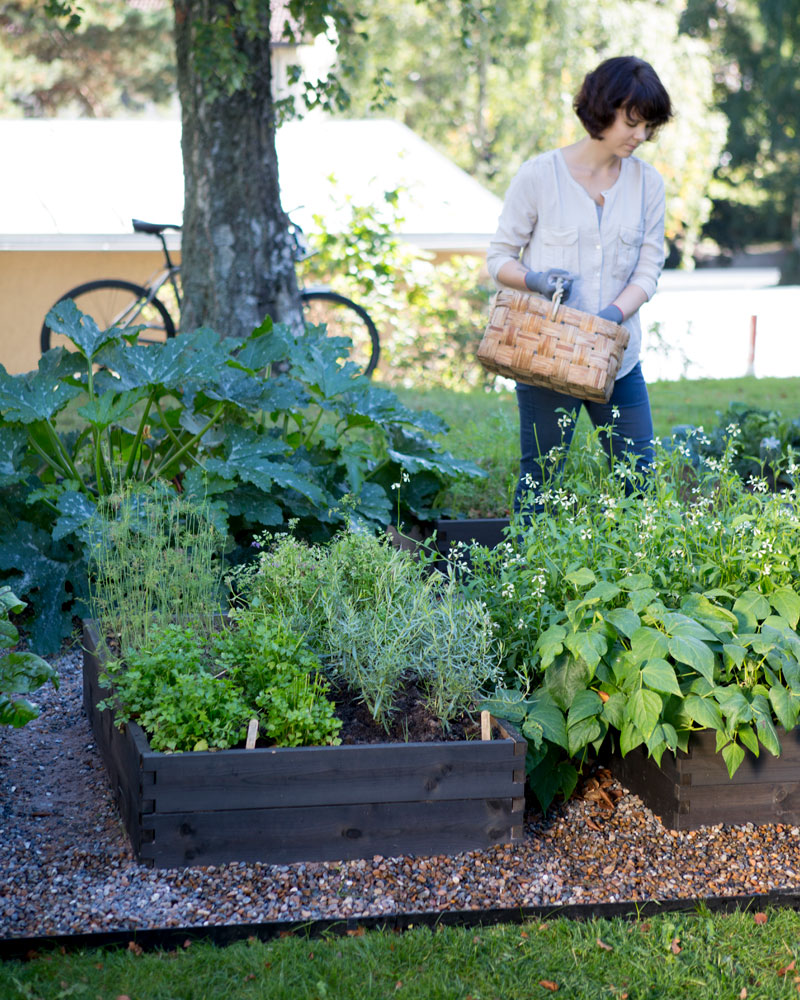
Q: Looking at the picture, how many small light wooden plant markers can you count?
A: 2